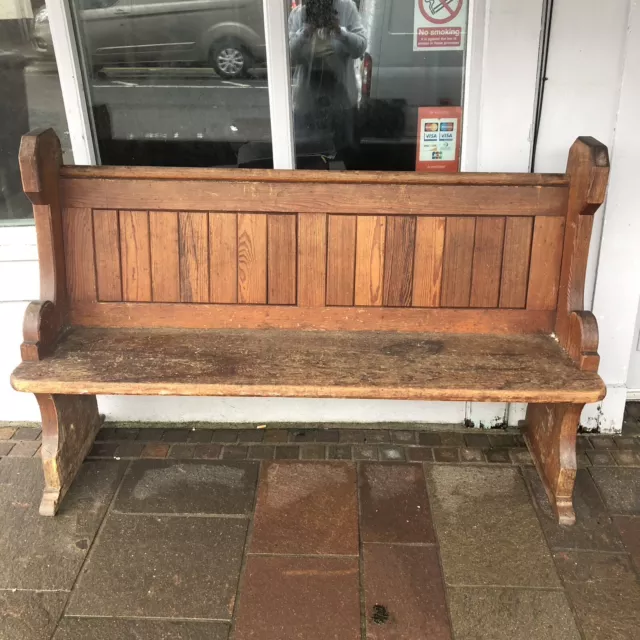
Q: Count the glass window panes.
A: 3